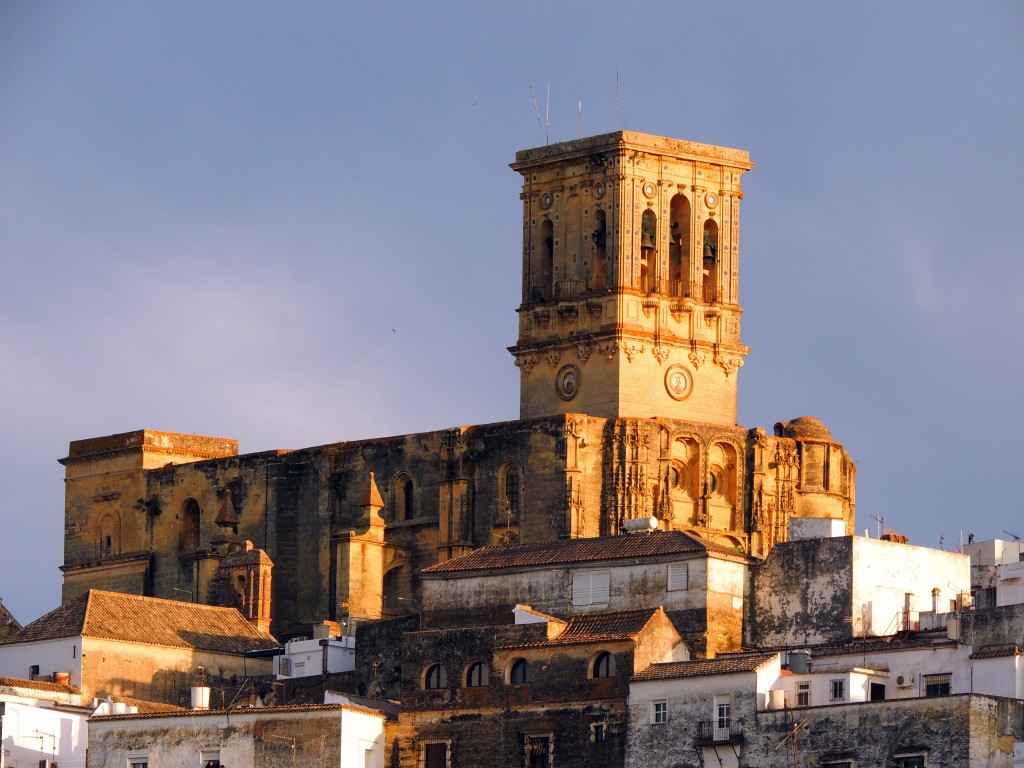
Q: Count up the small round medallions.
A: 4